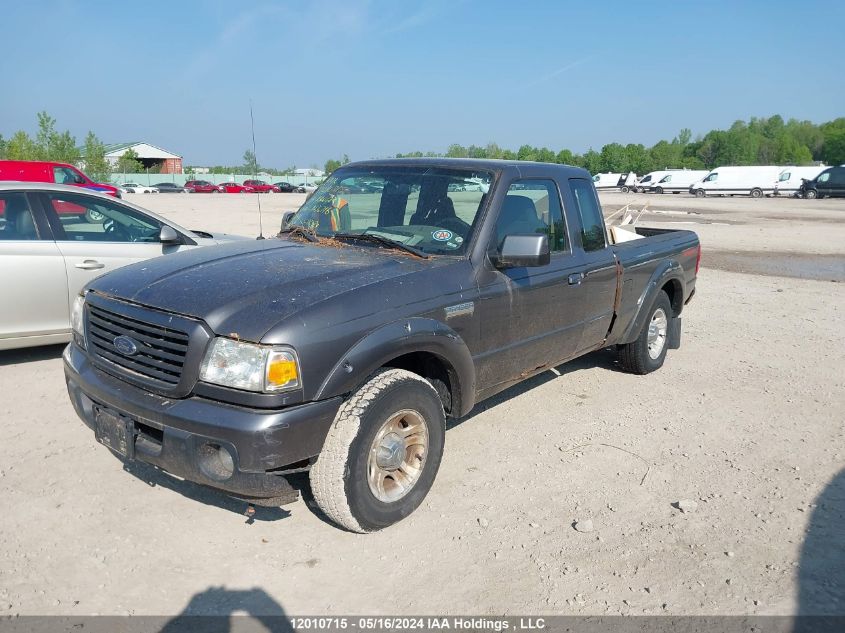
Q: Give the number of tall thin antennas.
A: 1